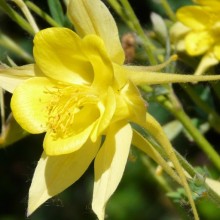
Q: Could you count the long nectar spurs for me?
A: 4